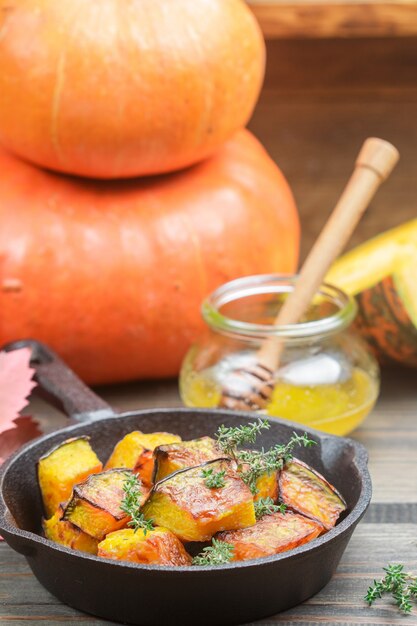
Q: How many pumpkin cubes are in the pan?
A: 10